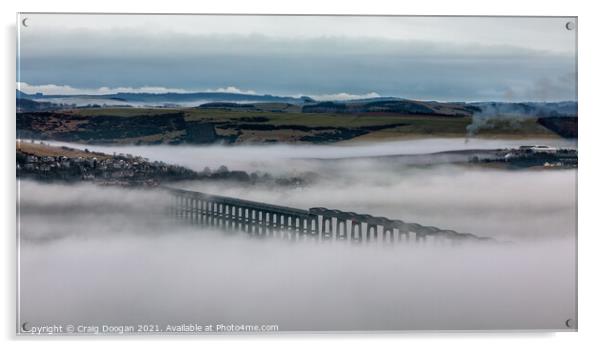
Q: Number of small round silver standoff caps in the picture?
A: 4